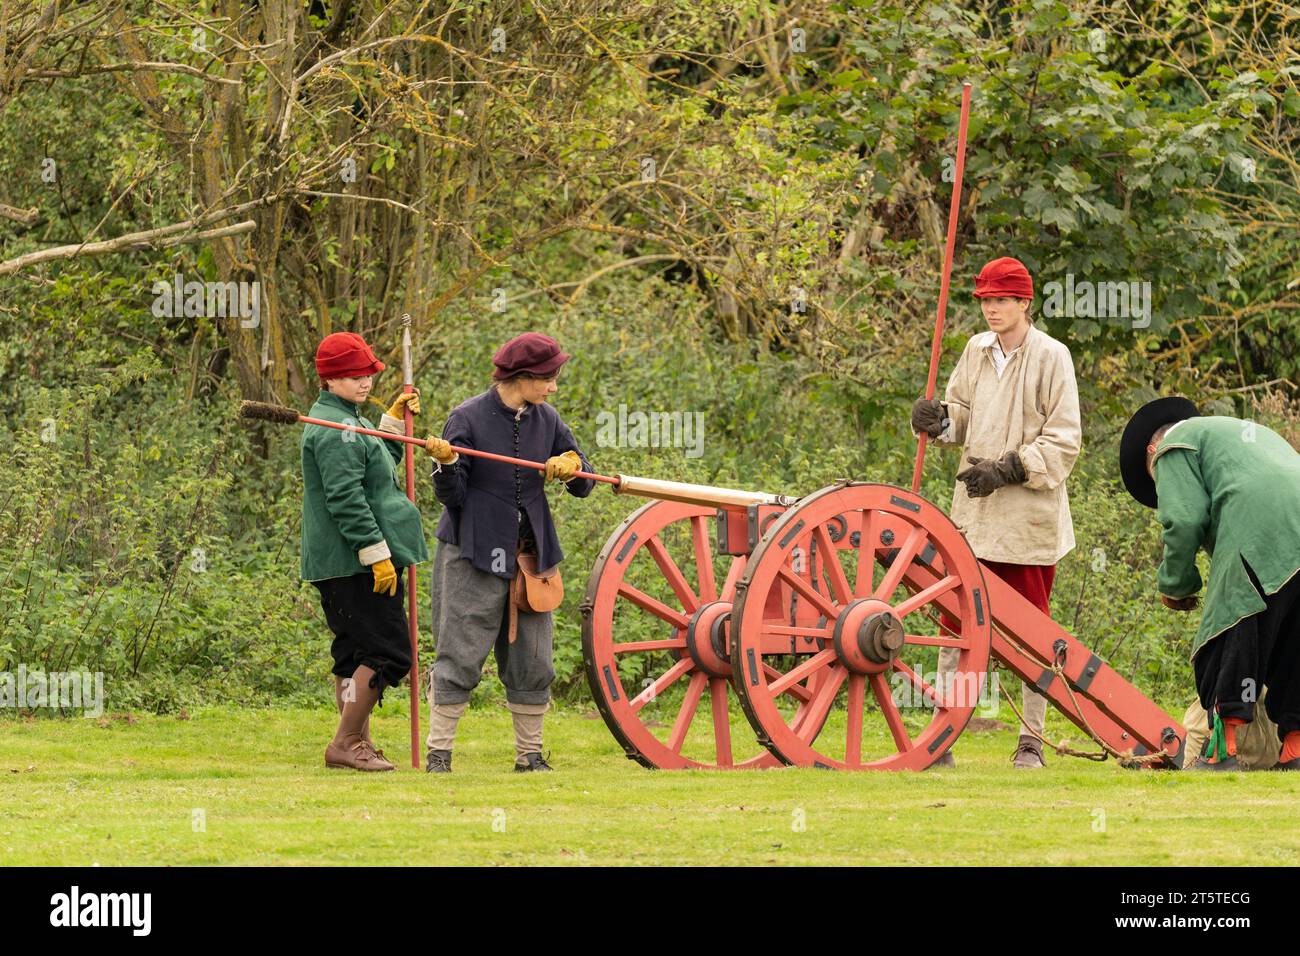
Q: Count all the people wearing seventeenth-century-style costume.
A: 4